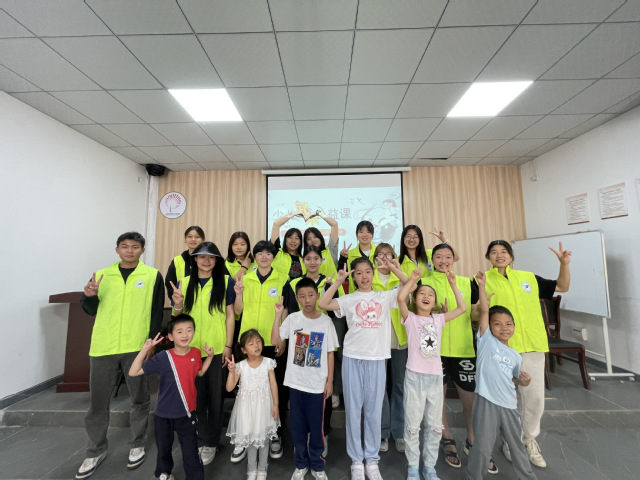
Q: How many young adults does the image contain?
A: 13